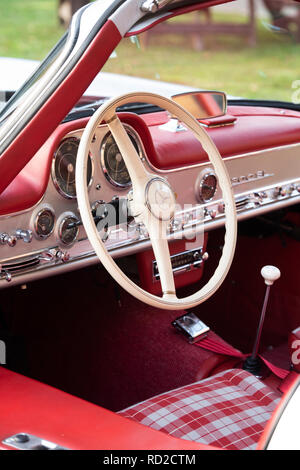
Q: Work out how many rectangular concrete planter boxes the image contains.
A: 0